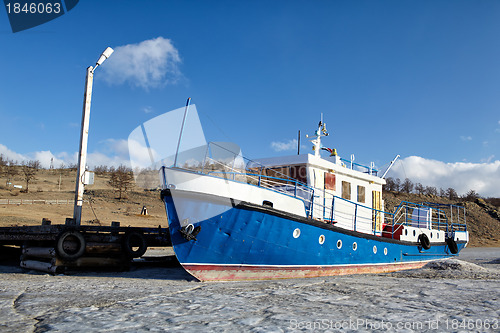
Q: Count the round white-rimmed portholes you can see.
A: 6